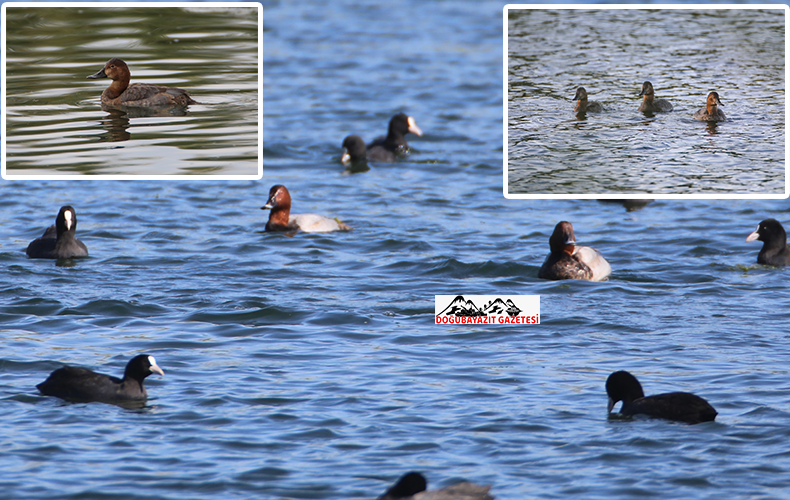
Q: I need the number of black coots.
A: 7